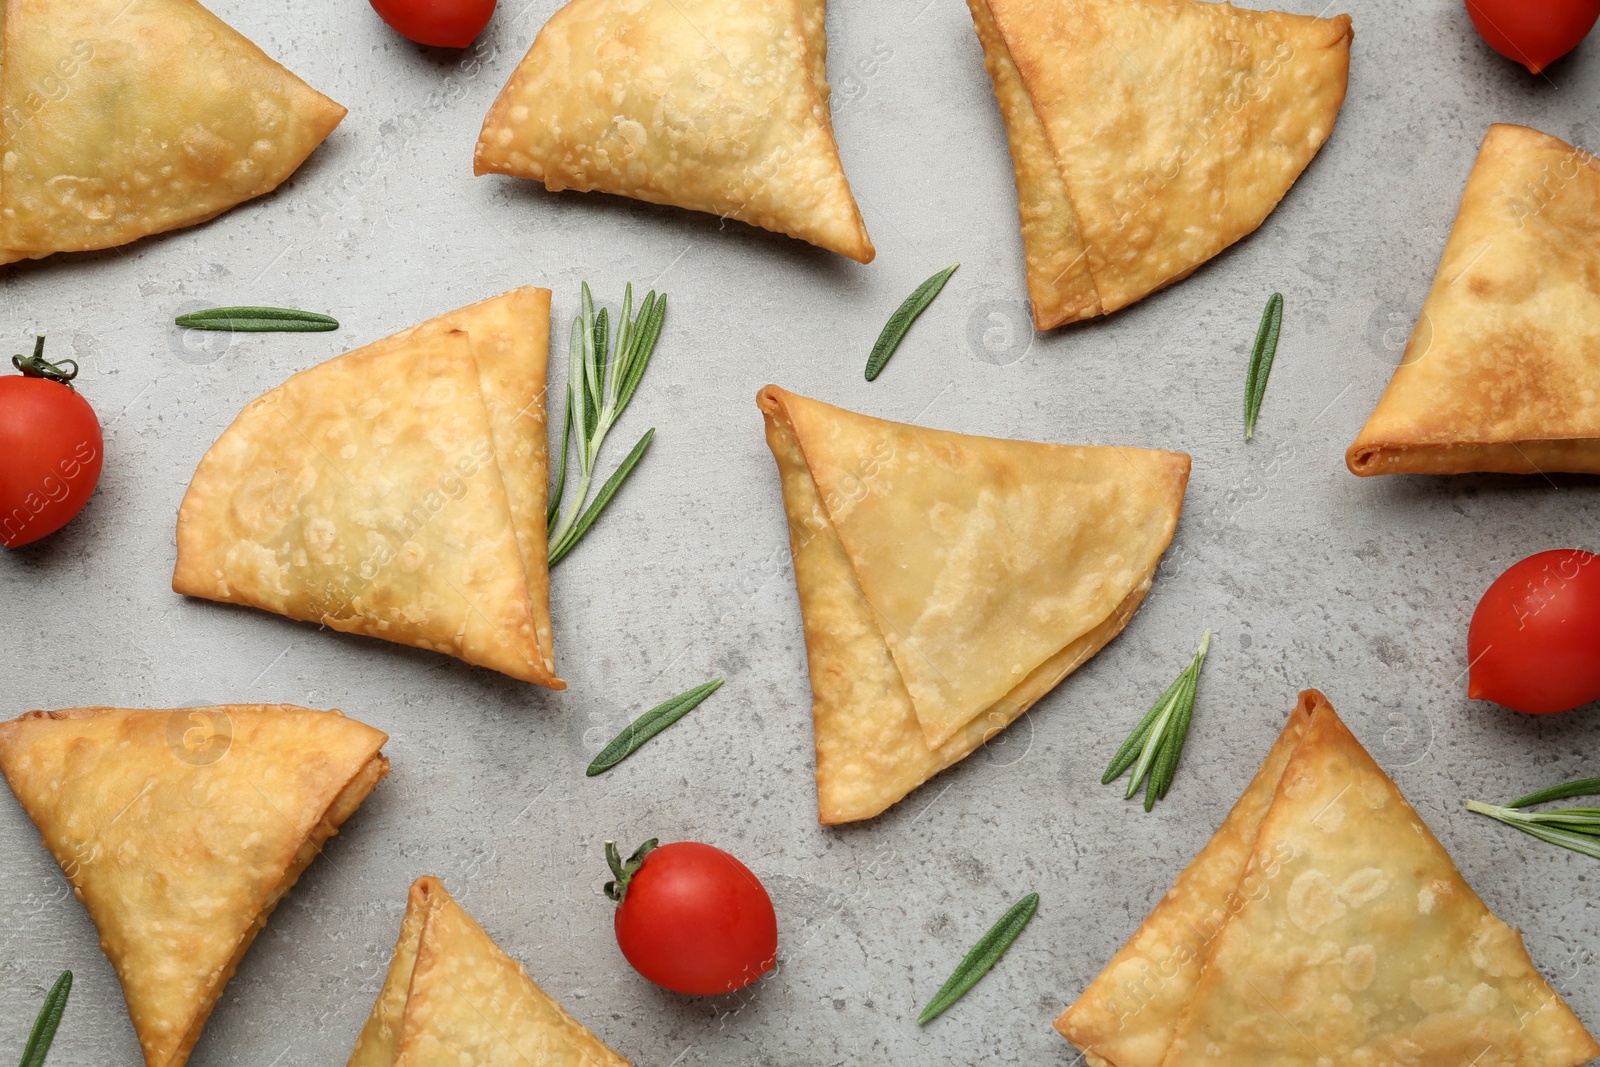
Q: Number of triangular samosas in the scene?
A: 9